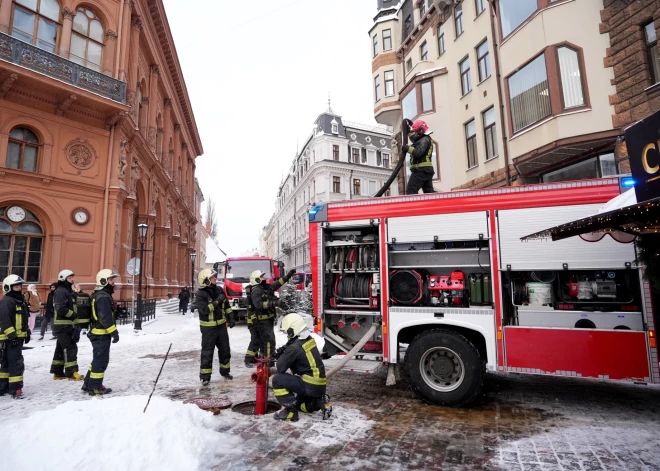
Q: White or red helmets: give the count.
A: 7